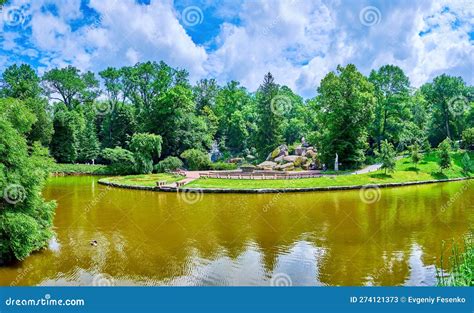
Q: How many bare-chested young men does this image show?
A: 0